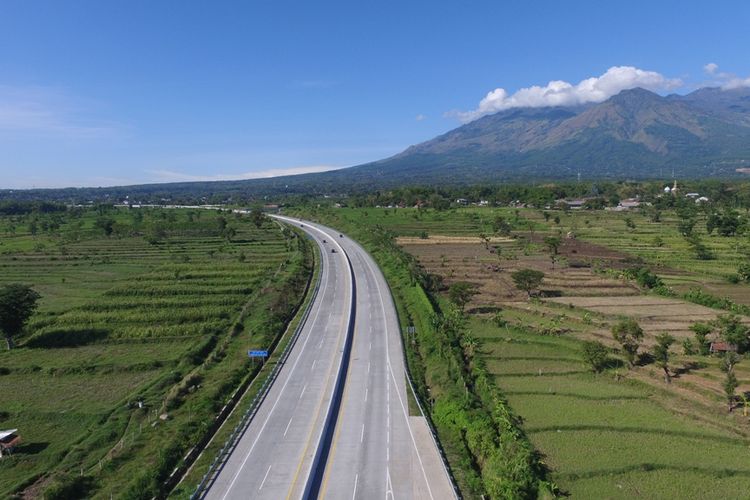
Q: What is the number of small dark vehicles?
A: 4